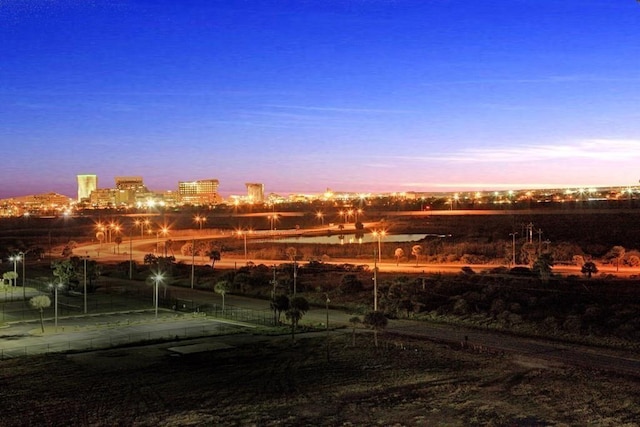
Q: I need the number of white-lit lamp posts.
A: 3